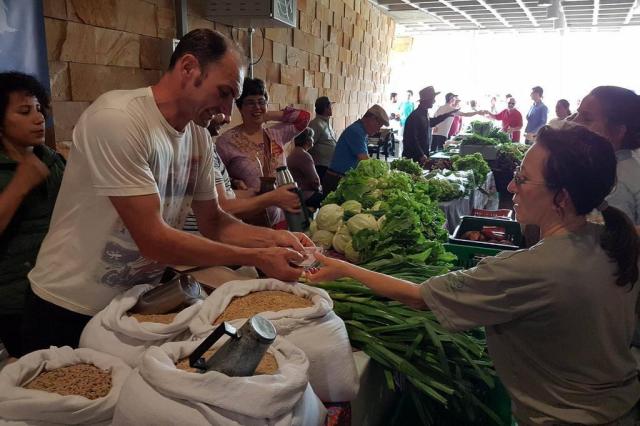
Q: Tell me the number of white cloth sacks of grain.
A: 4